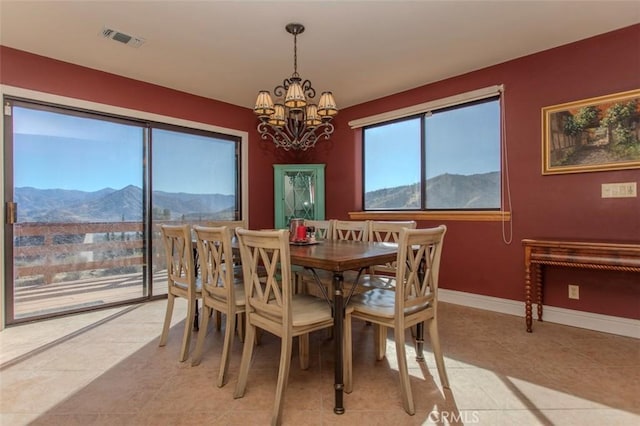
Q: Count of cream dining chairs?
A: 8